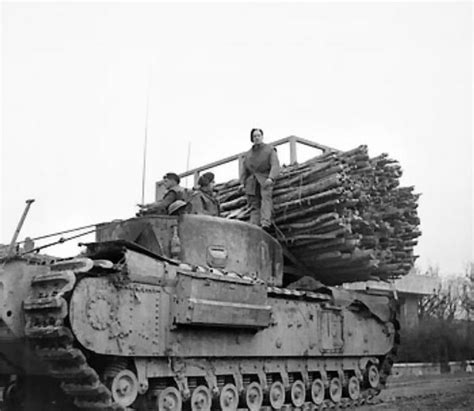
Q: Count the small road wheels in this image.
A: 11